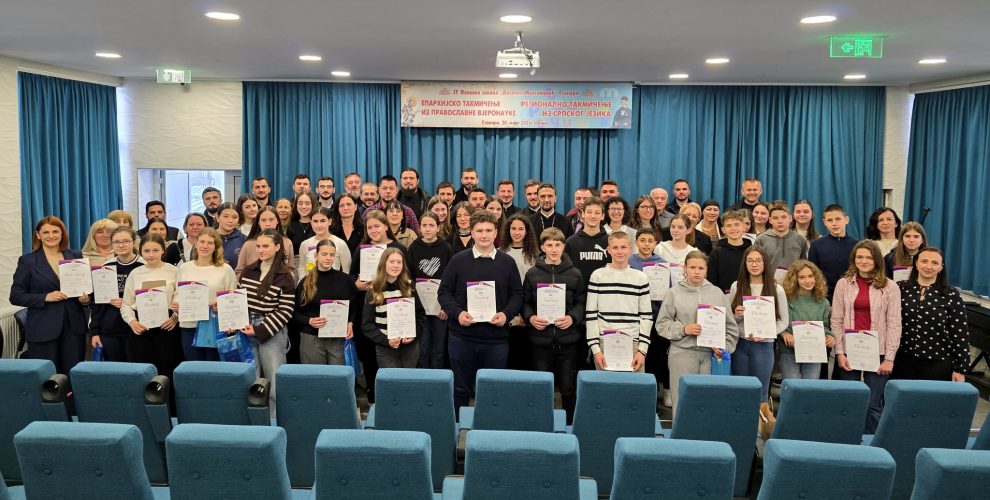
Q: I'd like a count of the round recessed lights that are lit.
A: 11